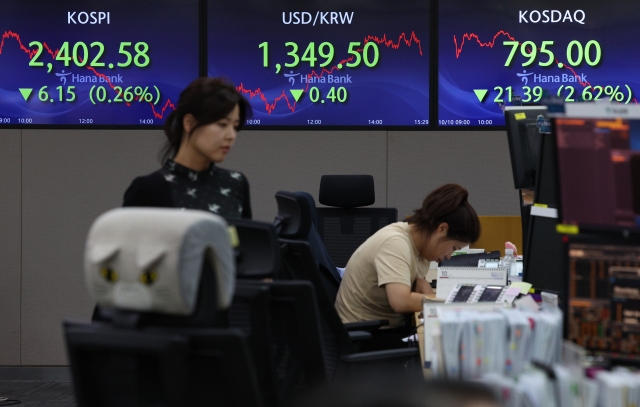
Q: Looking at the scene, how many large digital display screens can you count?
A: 3